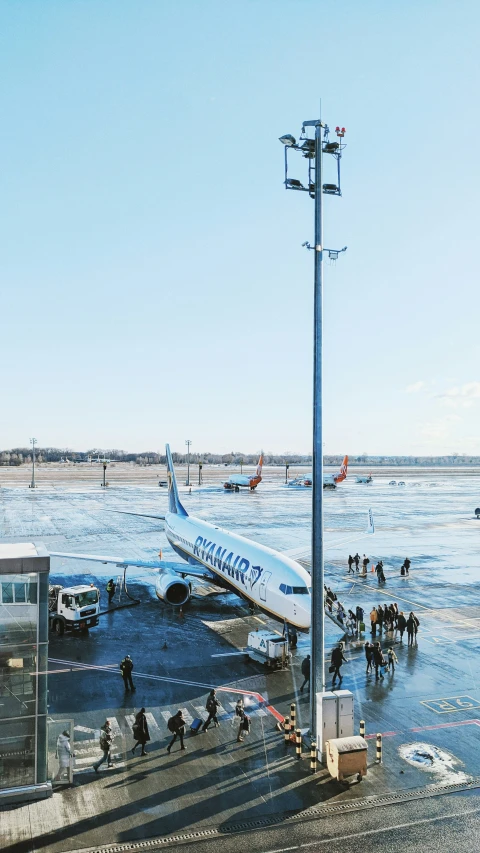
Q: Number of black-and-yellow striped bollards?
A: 6